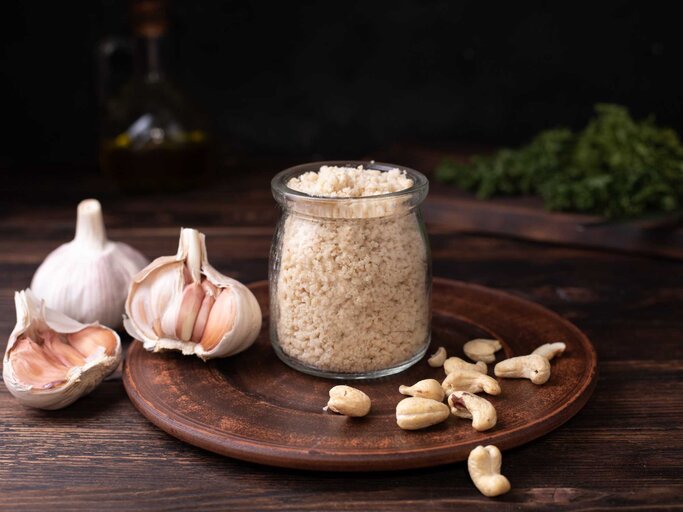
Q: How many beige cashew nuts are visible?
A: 11